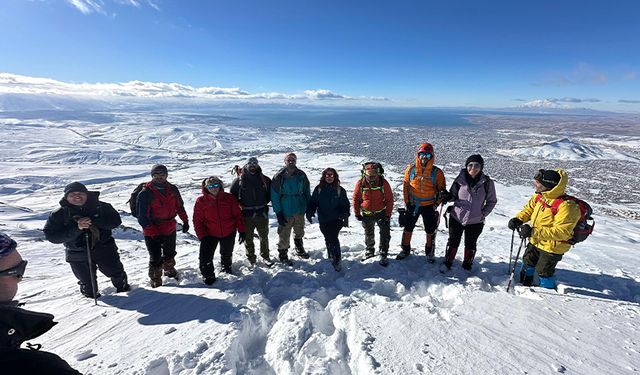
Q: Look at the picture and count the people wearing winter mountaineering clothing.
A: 11